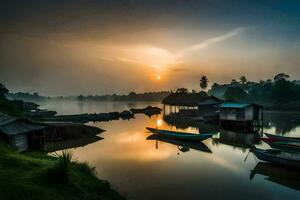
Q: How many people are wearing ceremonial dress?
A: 0